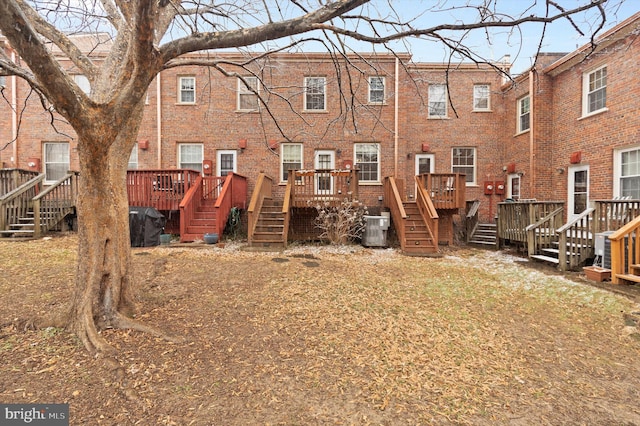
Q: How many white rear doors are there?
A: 5